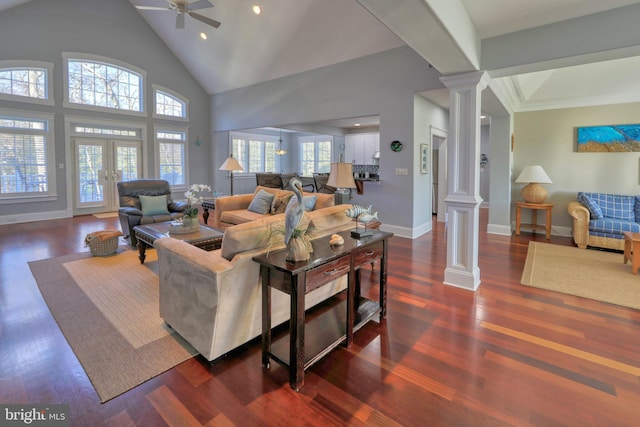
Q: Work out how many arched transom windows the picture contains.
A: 3